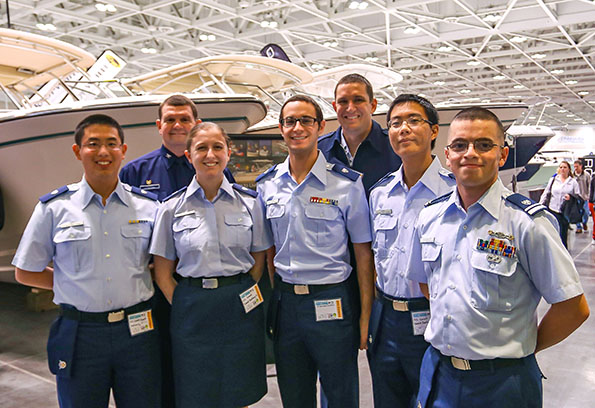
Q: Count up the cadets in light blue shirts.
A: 5